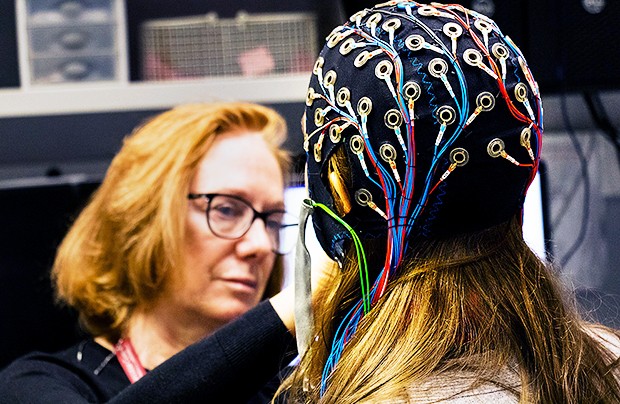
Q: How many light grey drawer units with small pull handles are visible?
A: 3